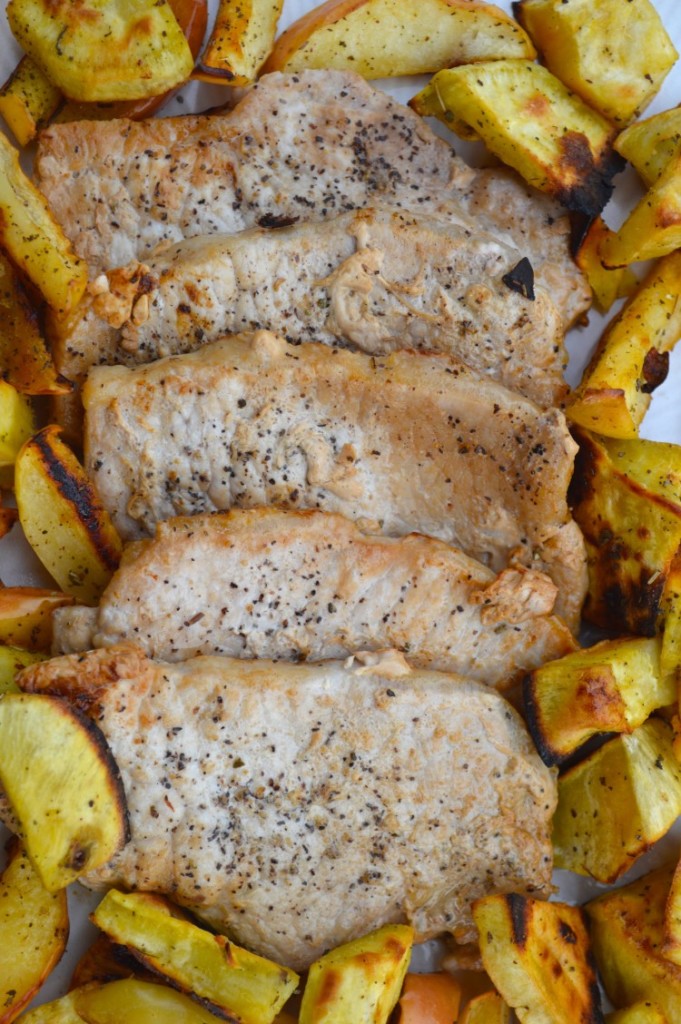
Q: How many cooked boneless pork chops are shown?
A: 5